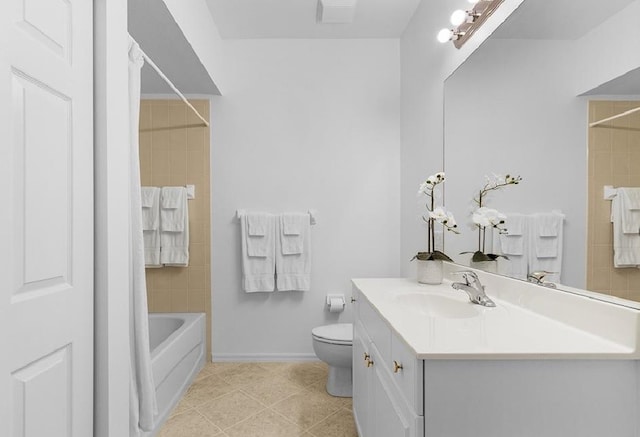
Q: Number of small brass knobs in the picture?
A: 4